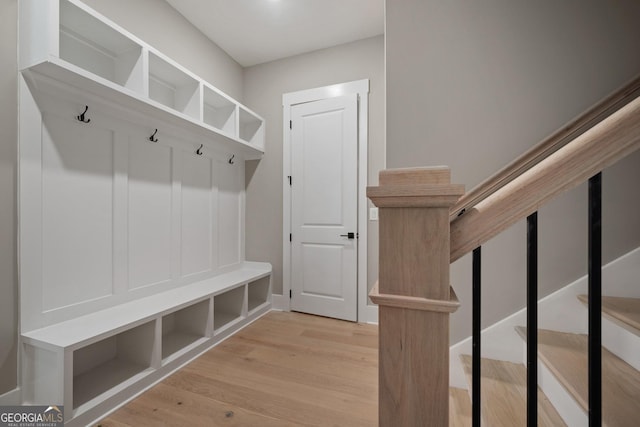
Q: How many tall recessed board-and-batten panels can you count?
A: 4